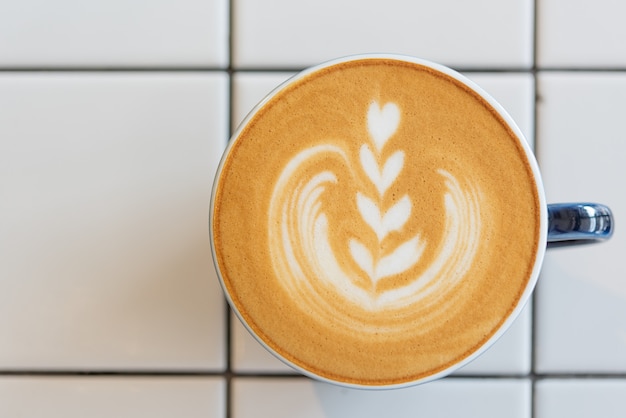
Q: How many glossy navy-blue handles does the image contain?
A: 1